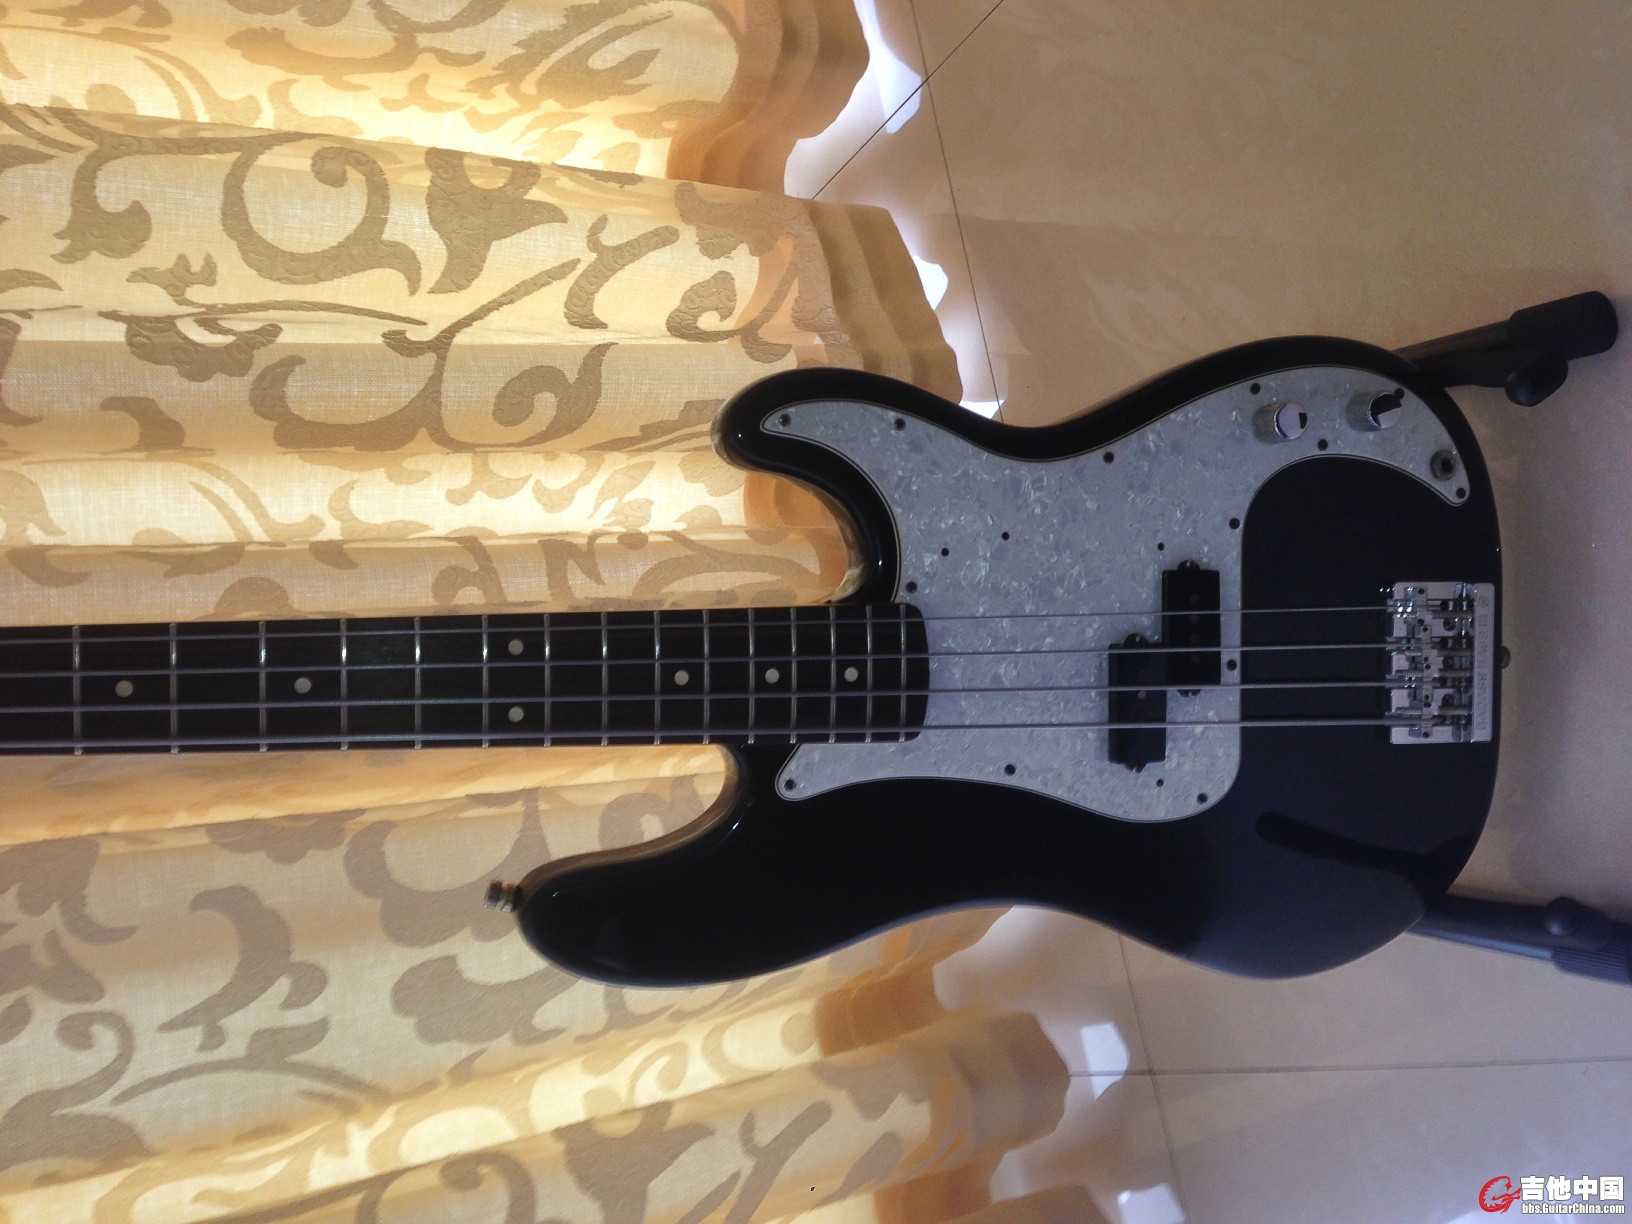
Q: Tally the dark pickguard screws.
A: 13